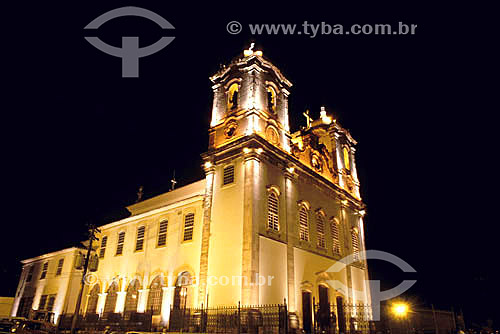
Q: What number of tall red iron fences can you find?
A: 0